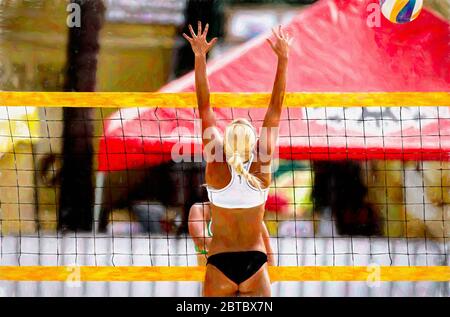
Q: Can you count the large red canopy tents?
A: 1